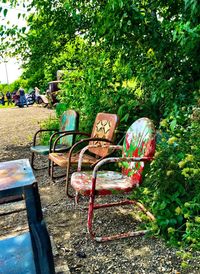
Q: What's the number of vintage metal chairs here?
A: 3